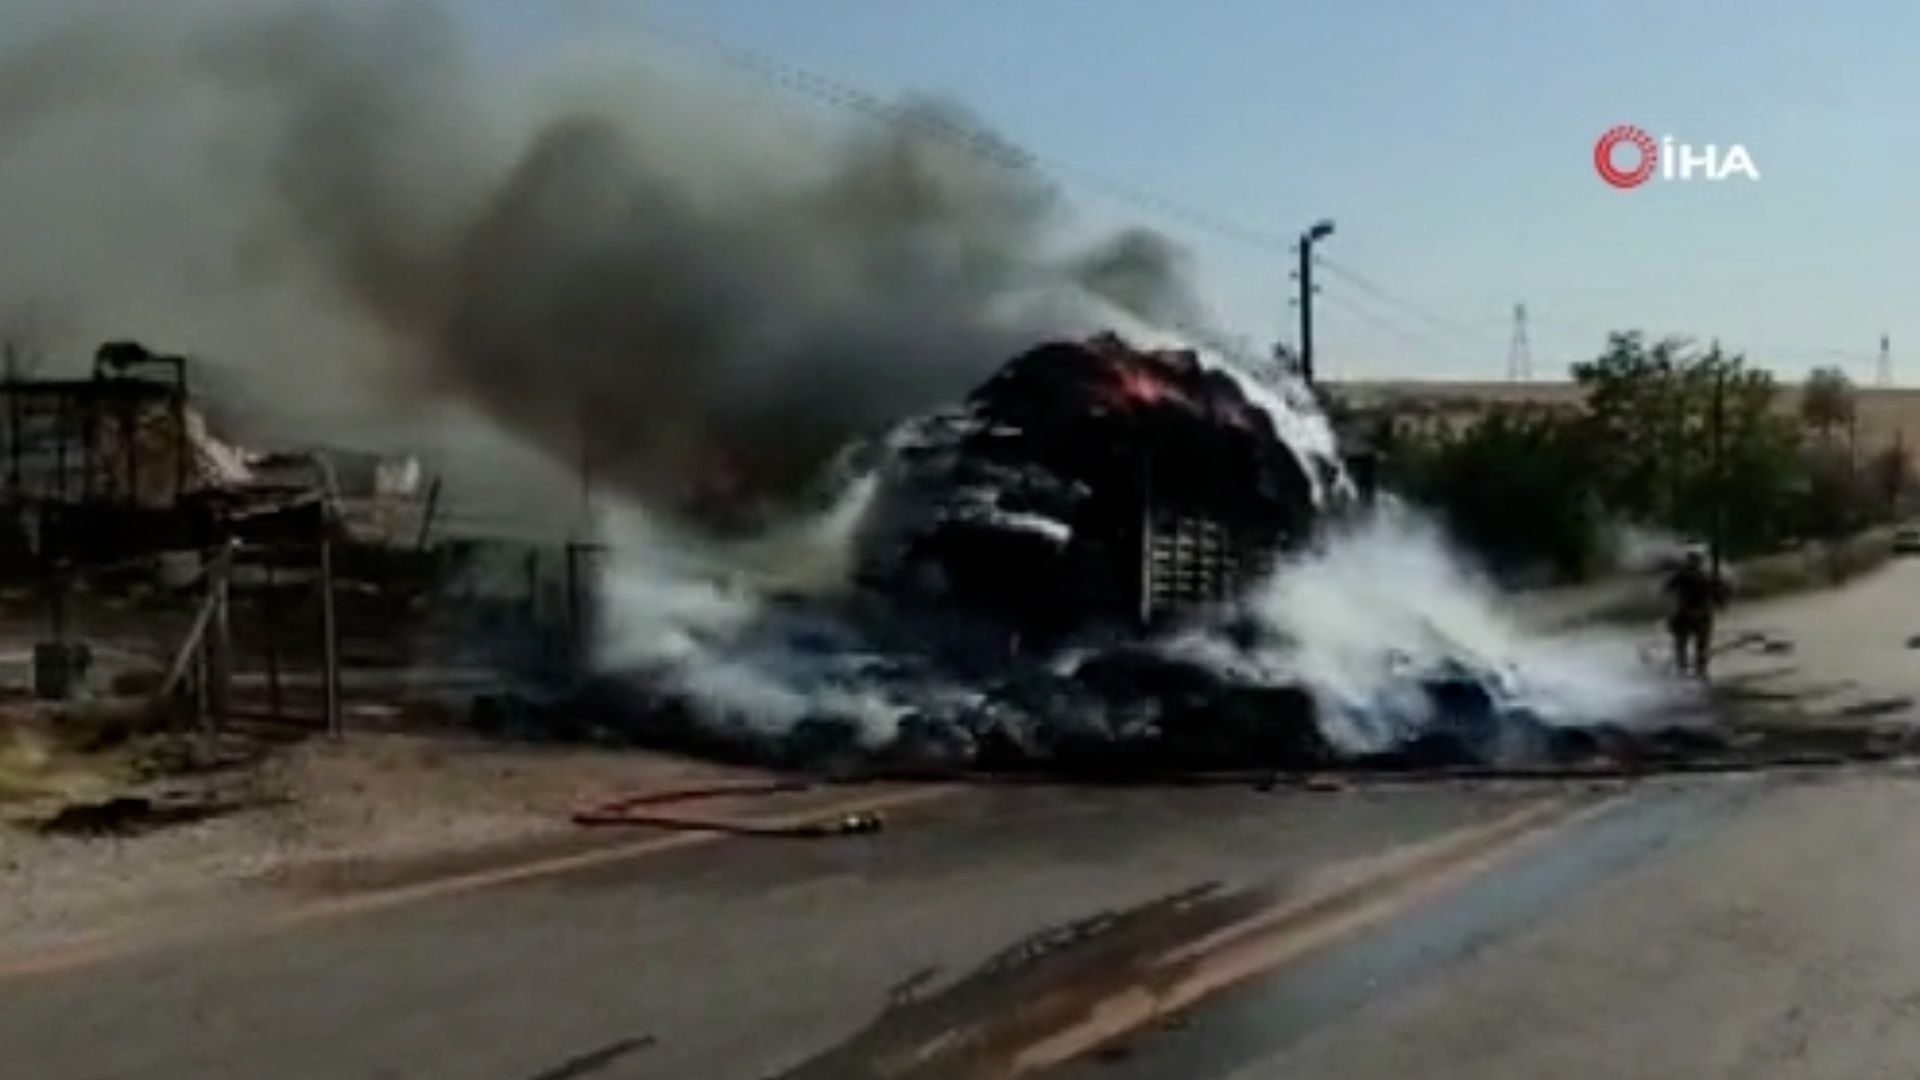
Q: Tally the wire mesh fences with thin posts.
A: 1